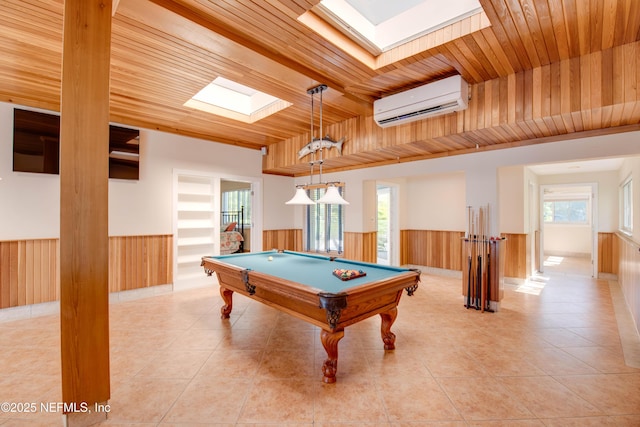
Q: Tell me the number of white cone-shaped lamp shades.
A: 2